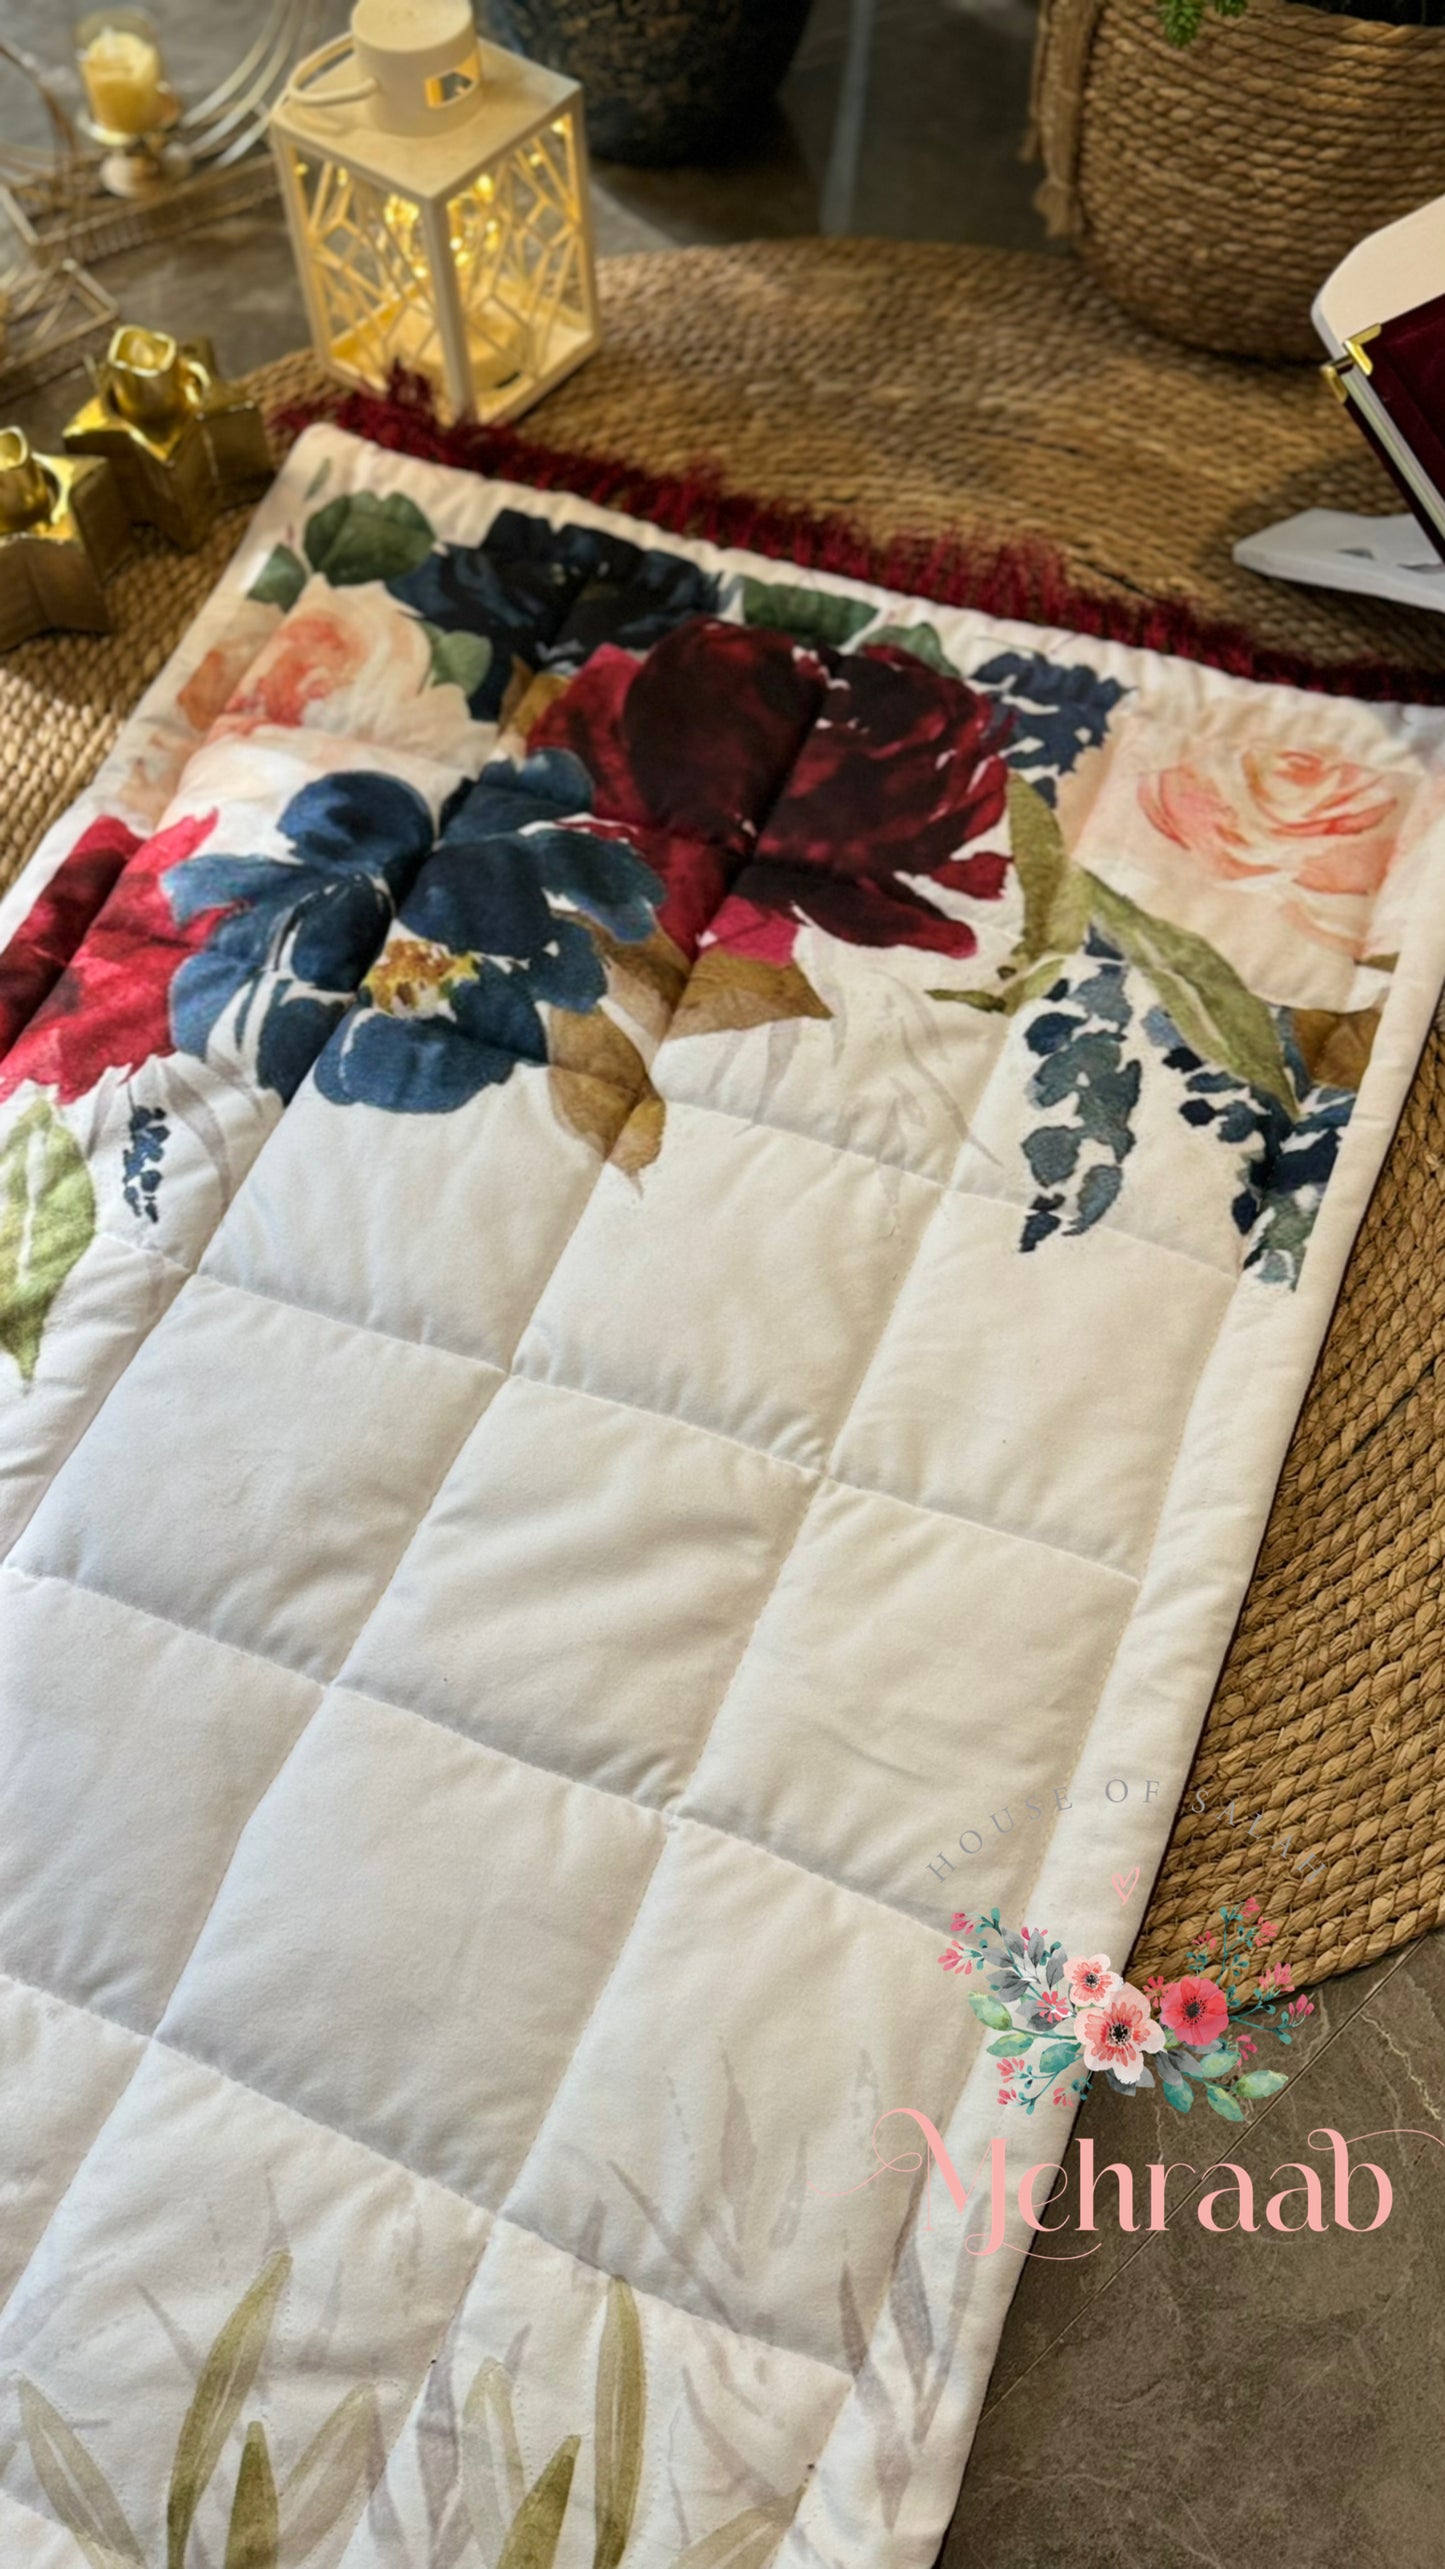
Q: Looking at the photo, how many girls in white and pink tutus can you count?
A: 0